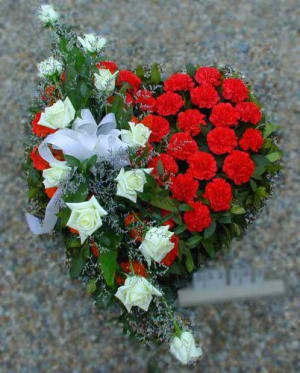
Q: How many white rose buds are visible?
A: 12